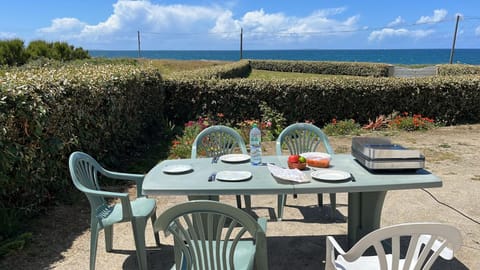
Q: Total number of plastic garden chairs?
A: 5